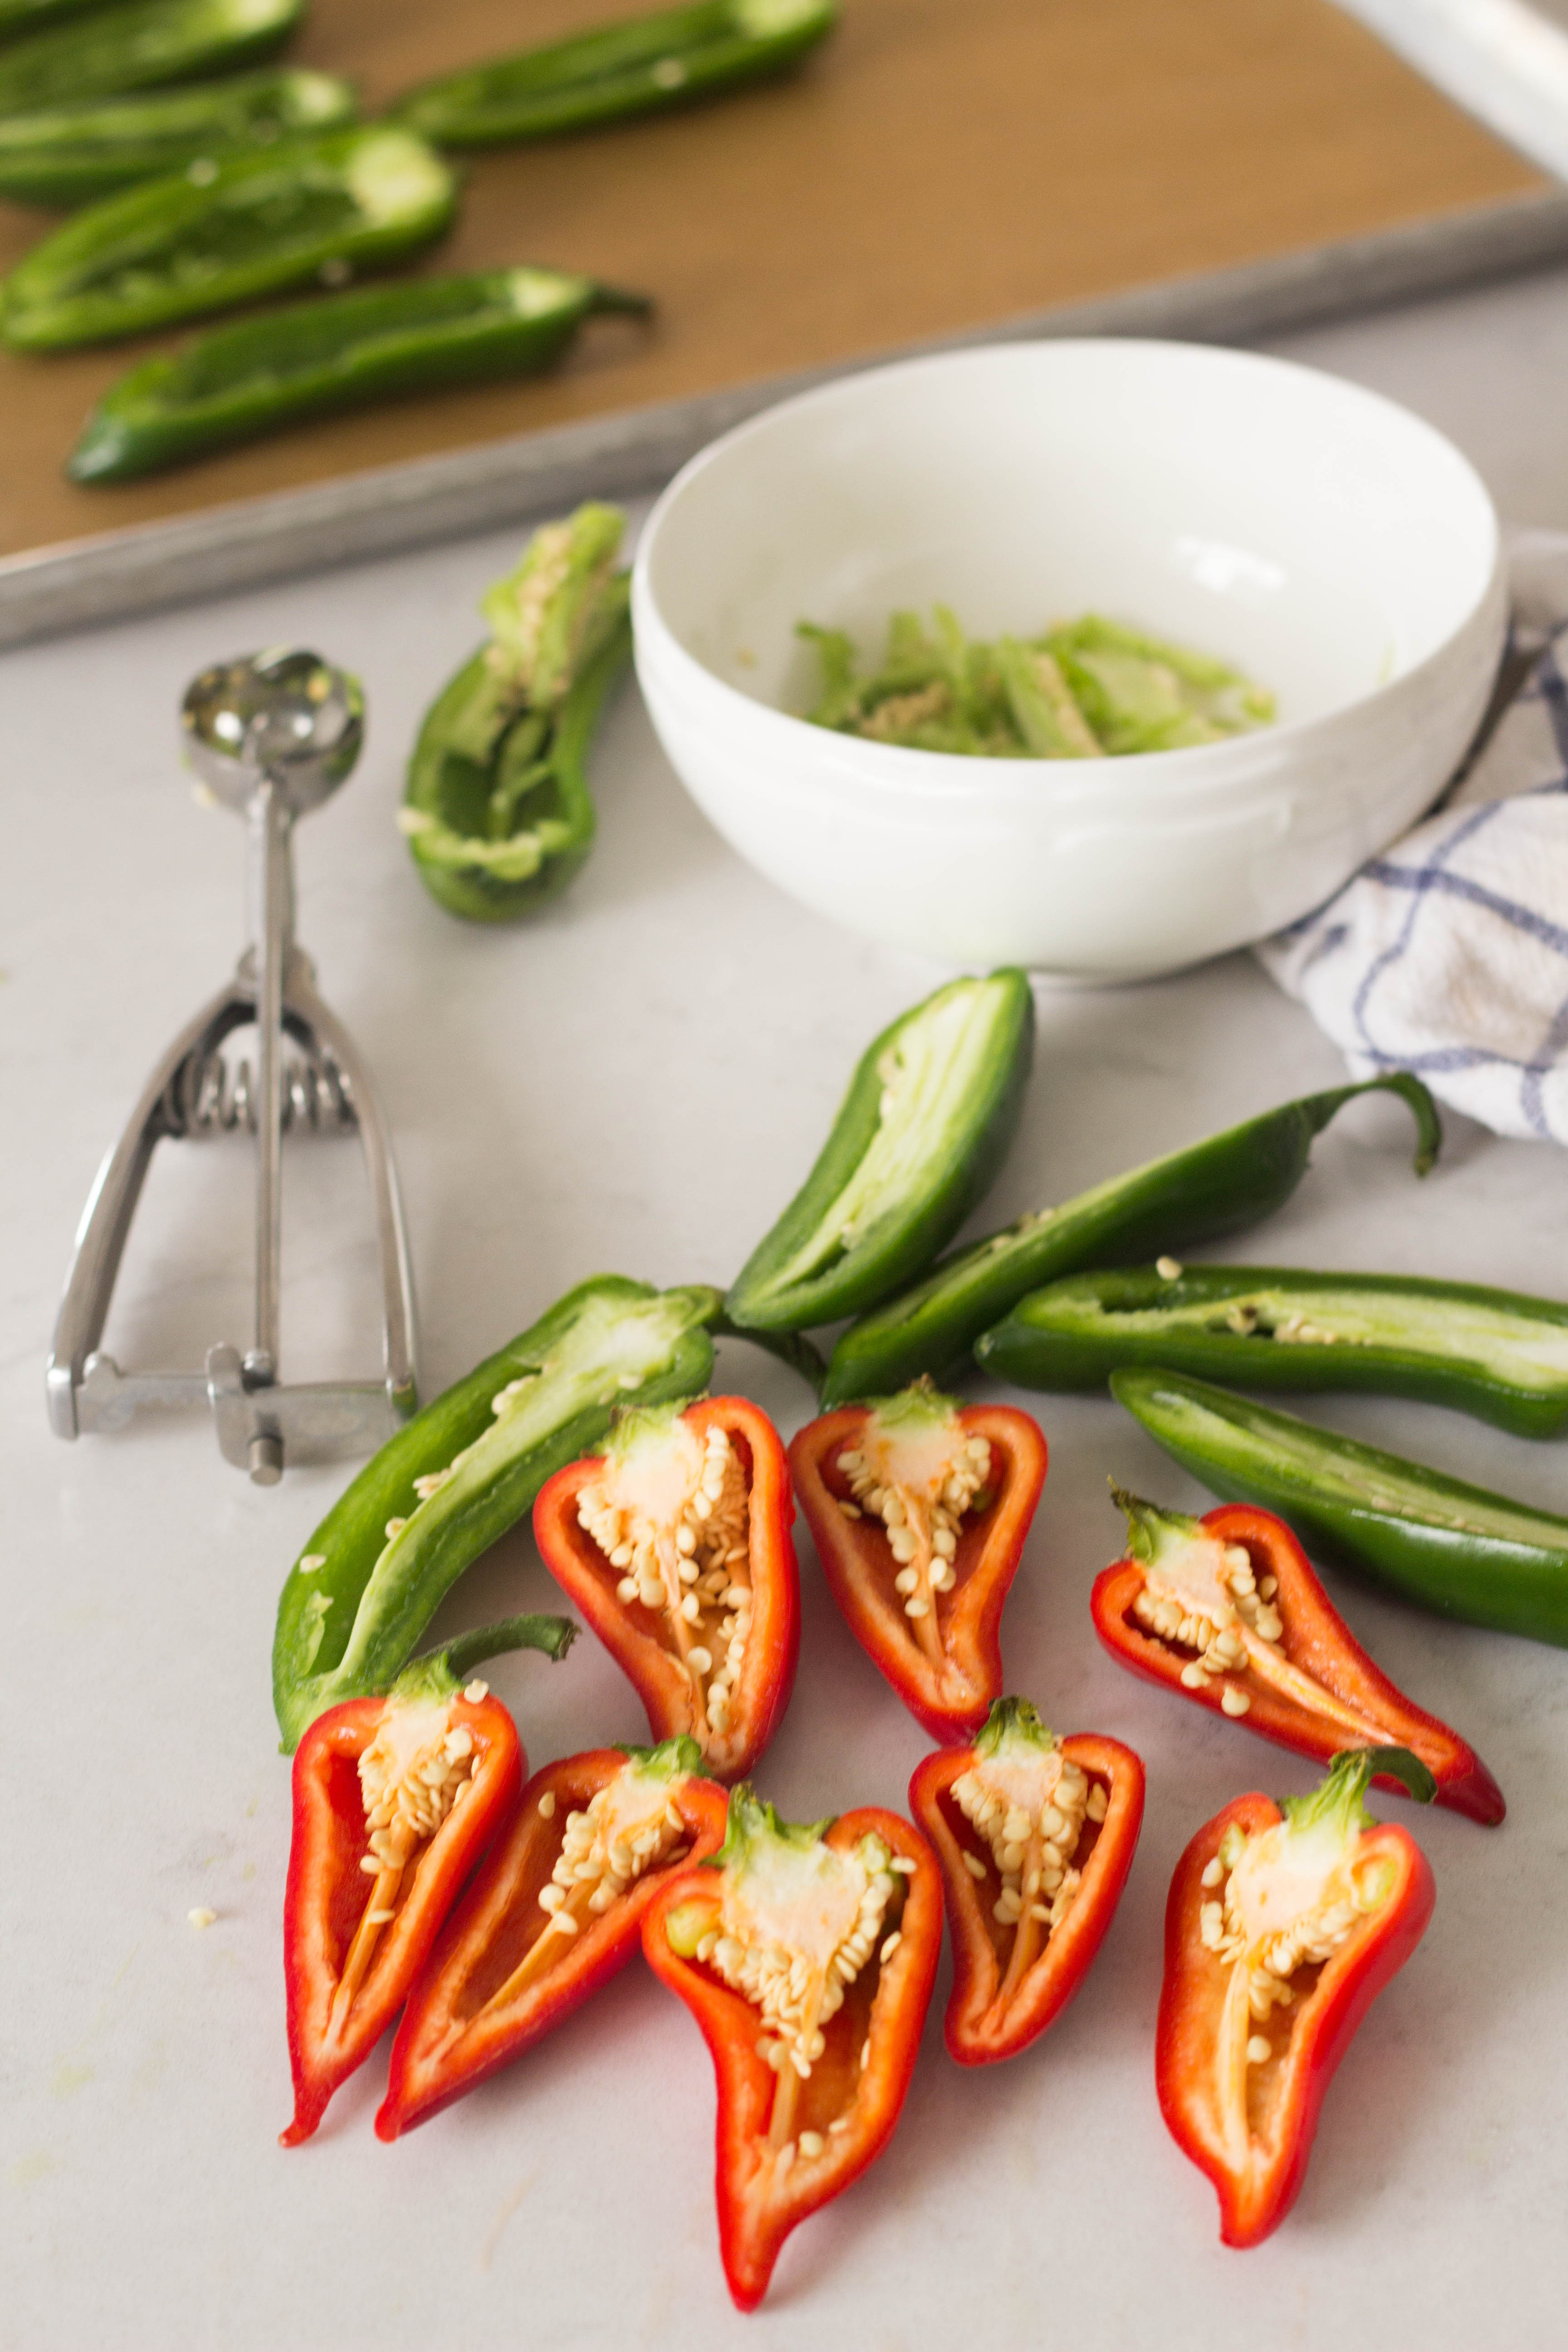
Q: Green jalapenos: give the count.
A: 12